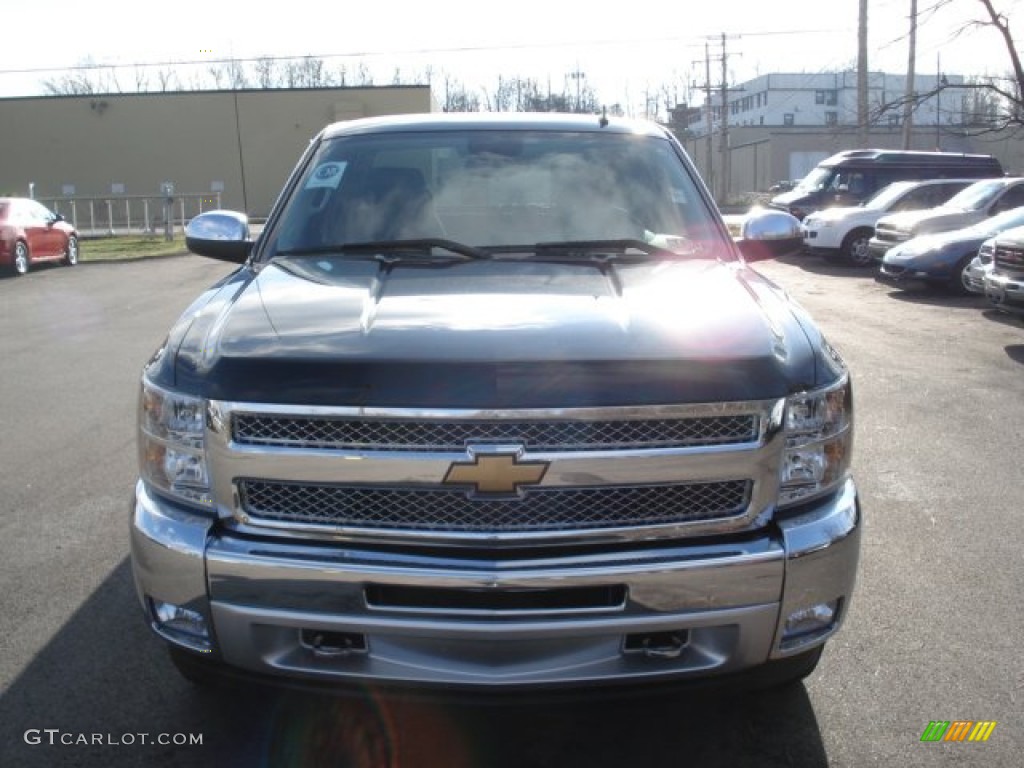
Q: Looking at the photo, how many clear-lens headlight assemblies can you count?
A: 2